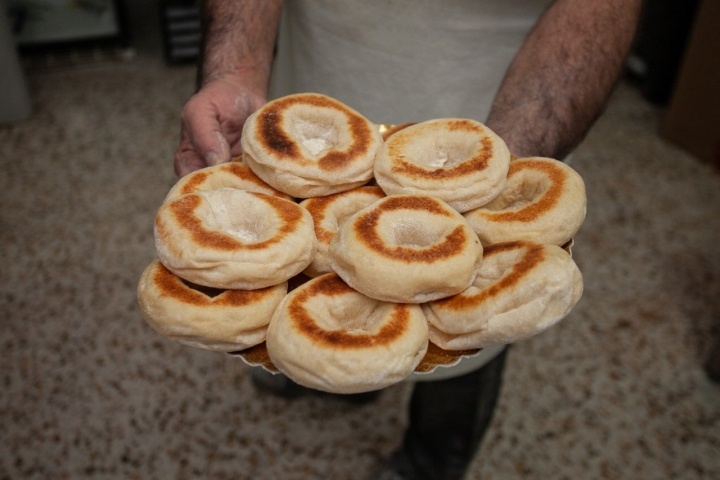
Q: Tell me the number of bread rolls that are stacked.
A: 10